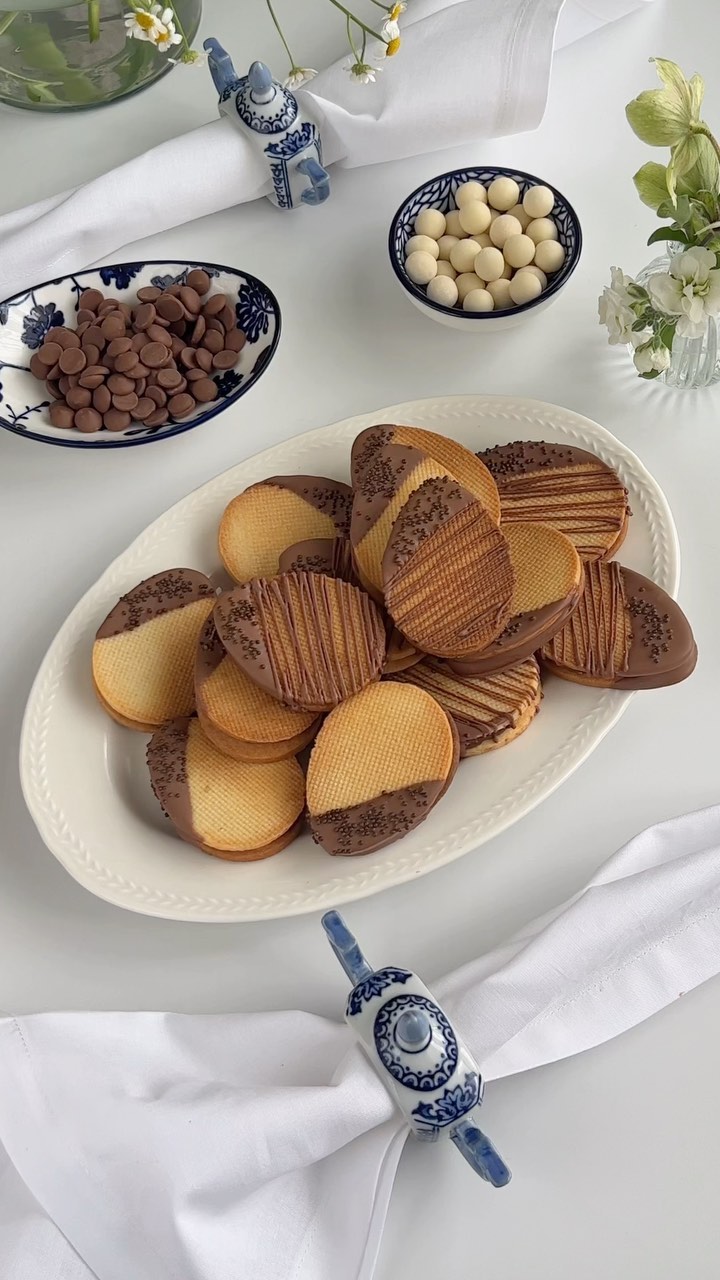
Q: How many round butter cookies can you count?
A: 14